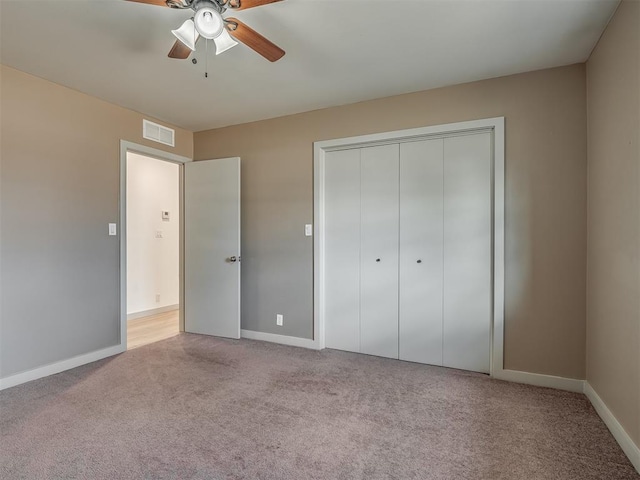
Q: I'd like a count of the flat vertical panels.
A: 4